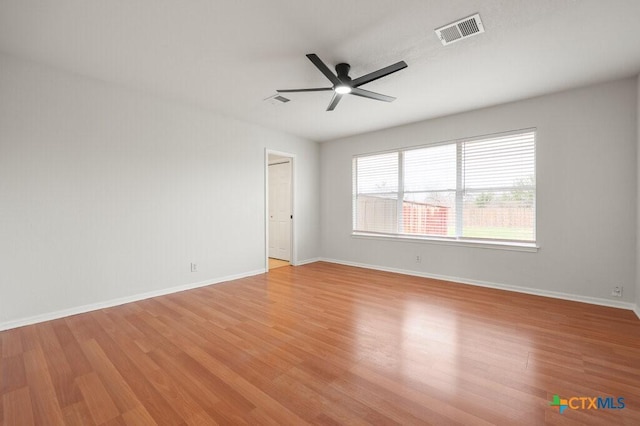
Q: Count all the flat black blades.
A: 5